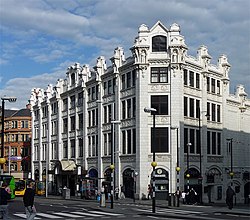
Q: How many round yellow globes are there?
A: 6